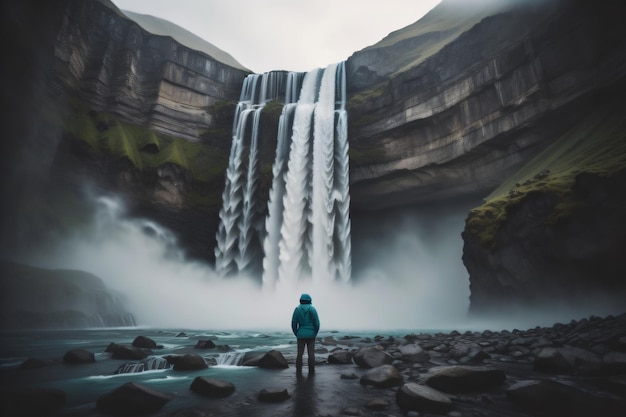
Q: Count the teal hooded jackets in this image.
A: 1